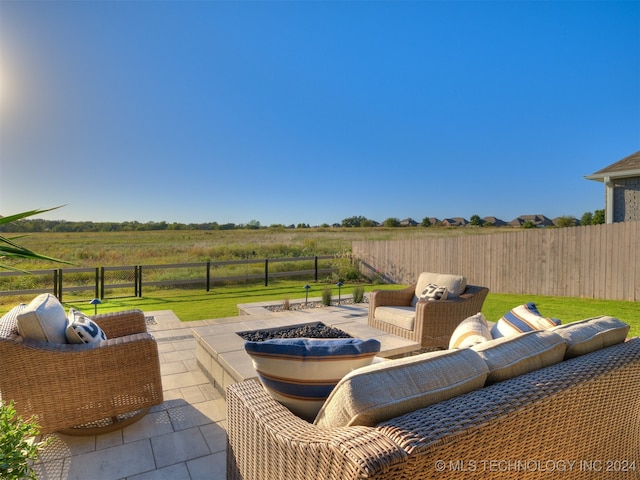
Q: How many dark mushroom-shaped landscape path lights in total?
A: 3